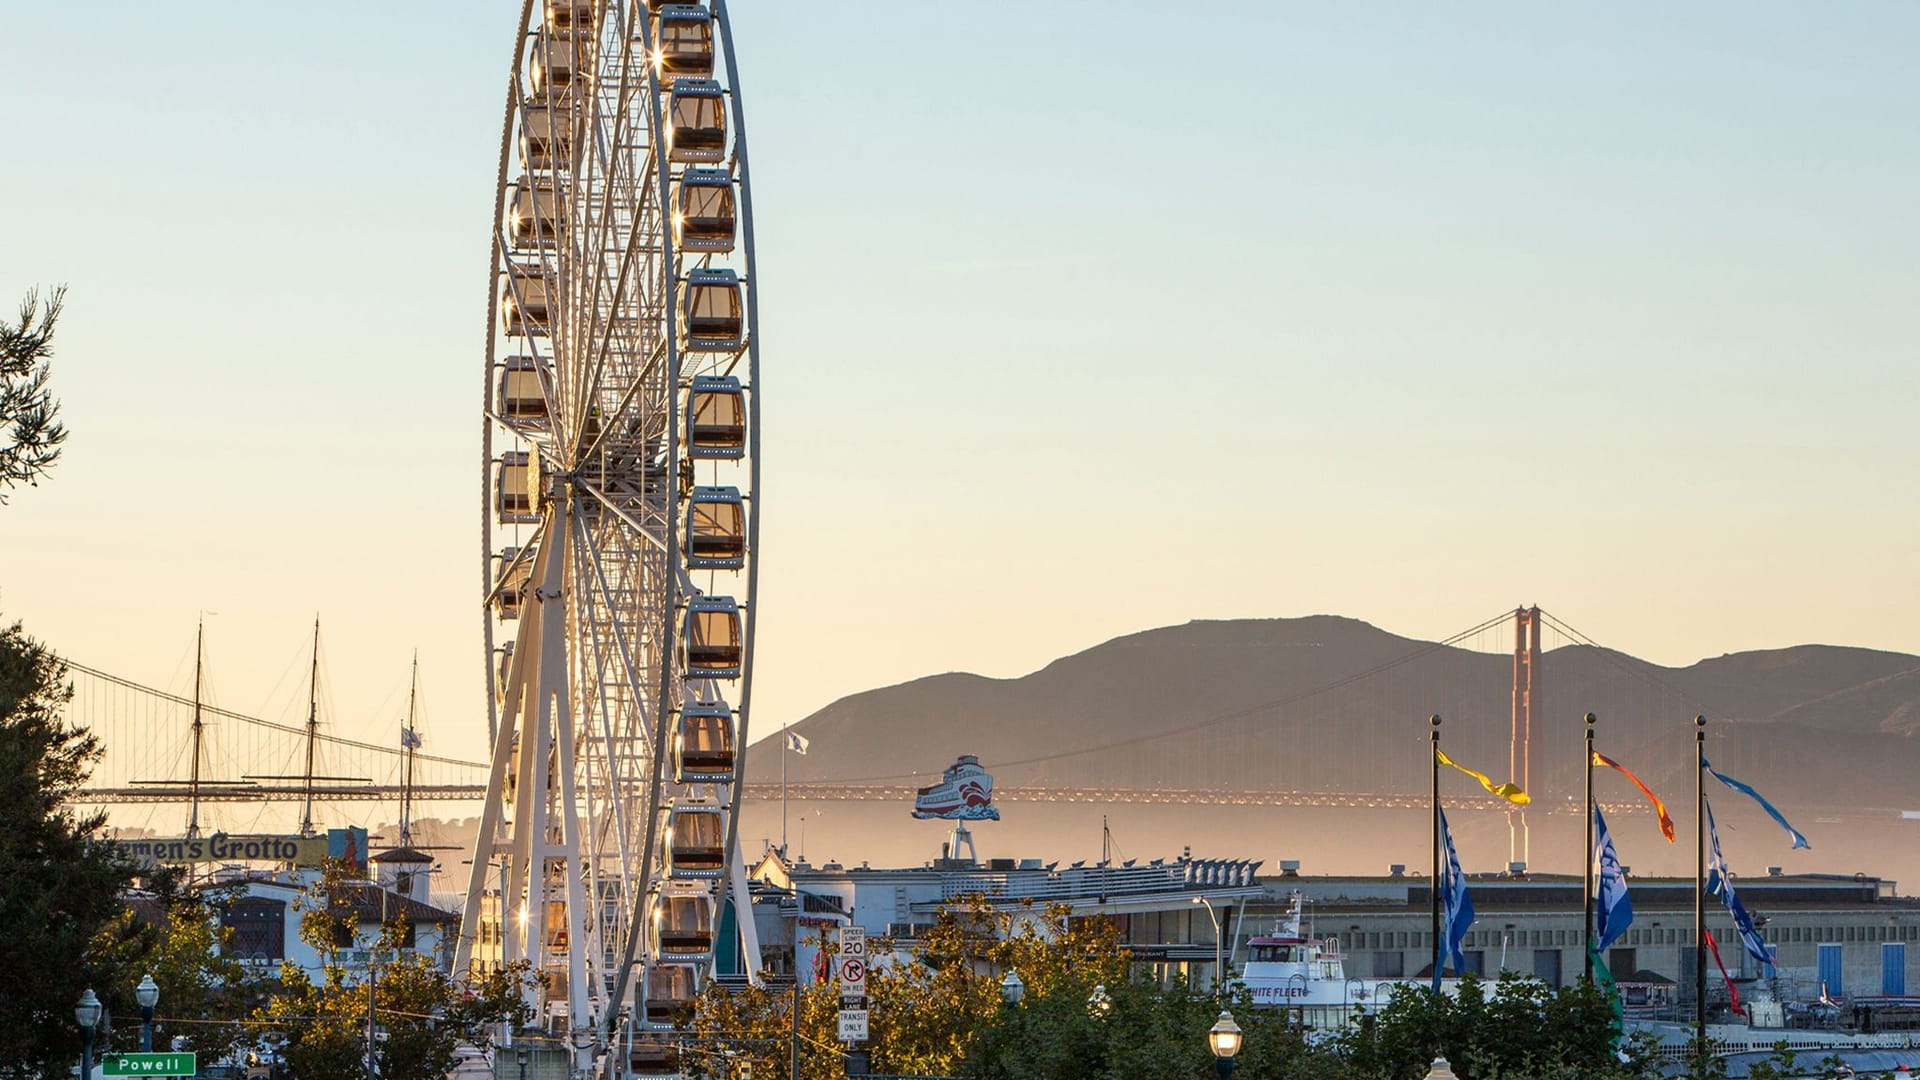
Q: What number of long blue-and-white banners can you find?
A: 3